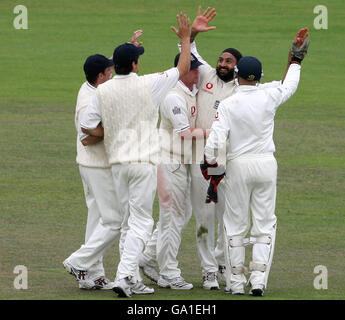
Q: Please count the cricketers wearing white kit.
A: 5